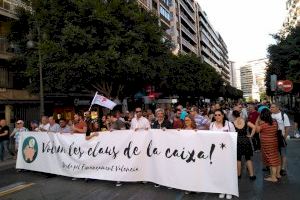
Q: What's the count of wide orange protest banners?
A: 0